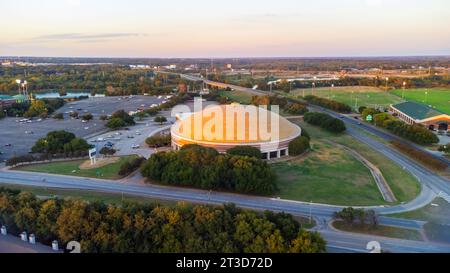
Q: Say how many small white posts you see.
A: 4